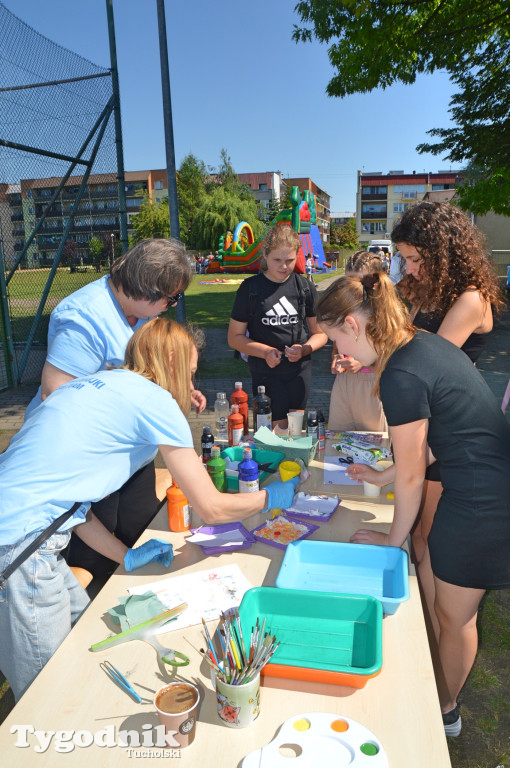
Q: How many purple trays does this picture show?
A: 3